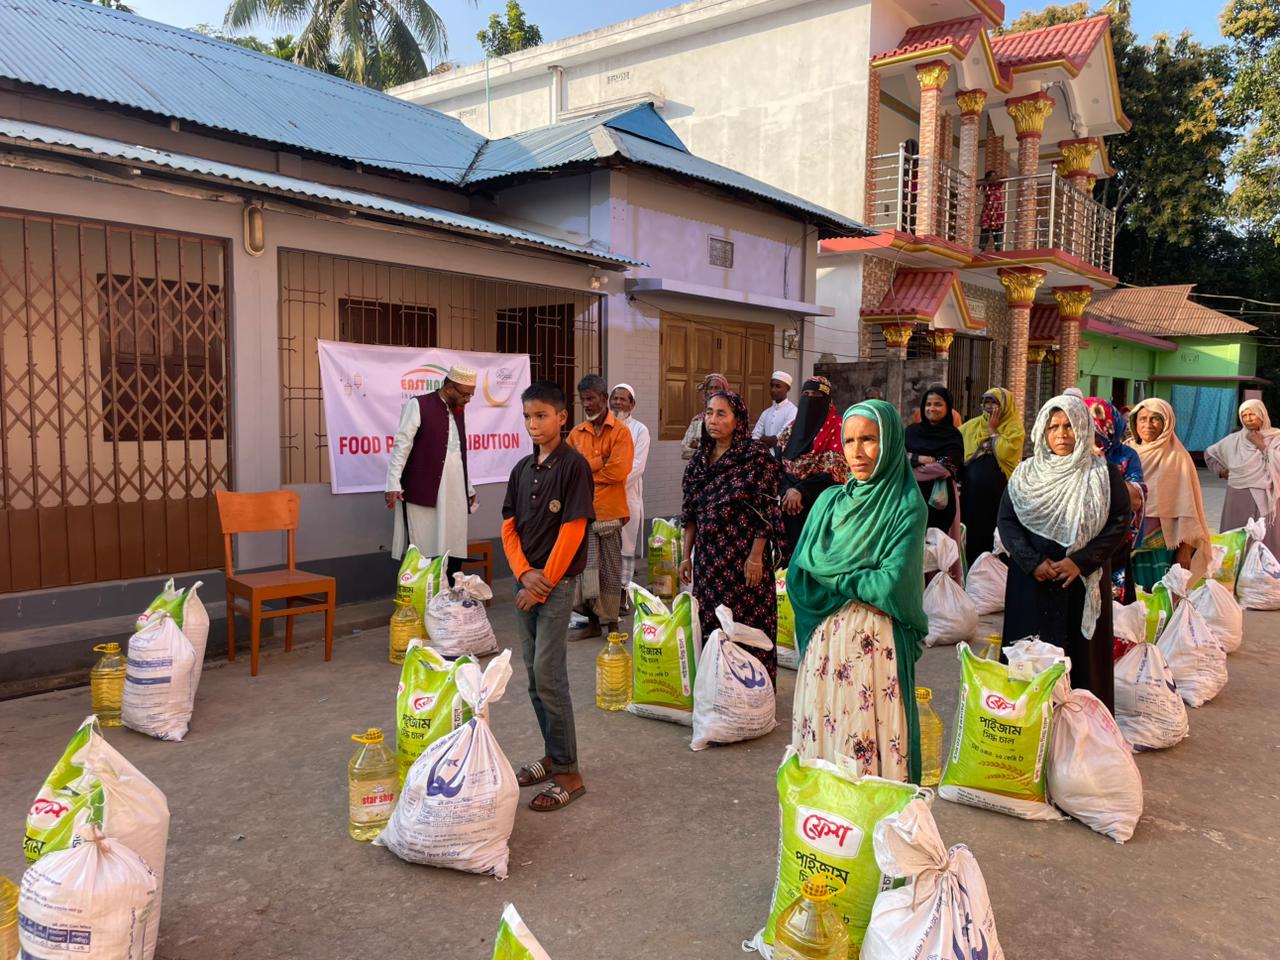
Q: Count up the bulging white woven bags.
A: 13